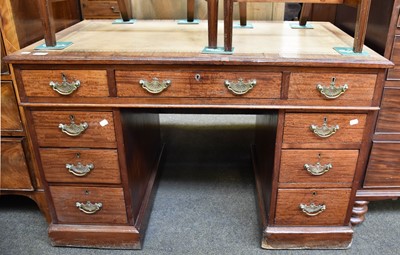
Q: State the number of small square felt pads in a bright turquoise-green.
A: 7